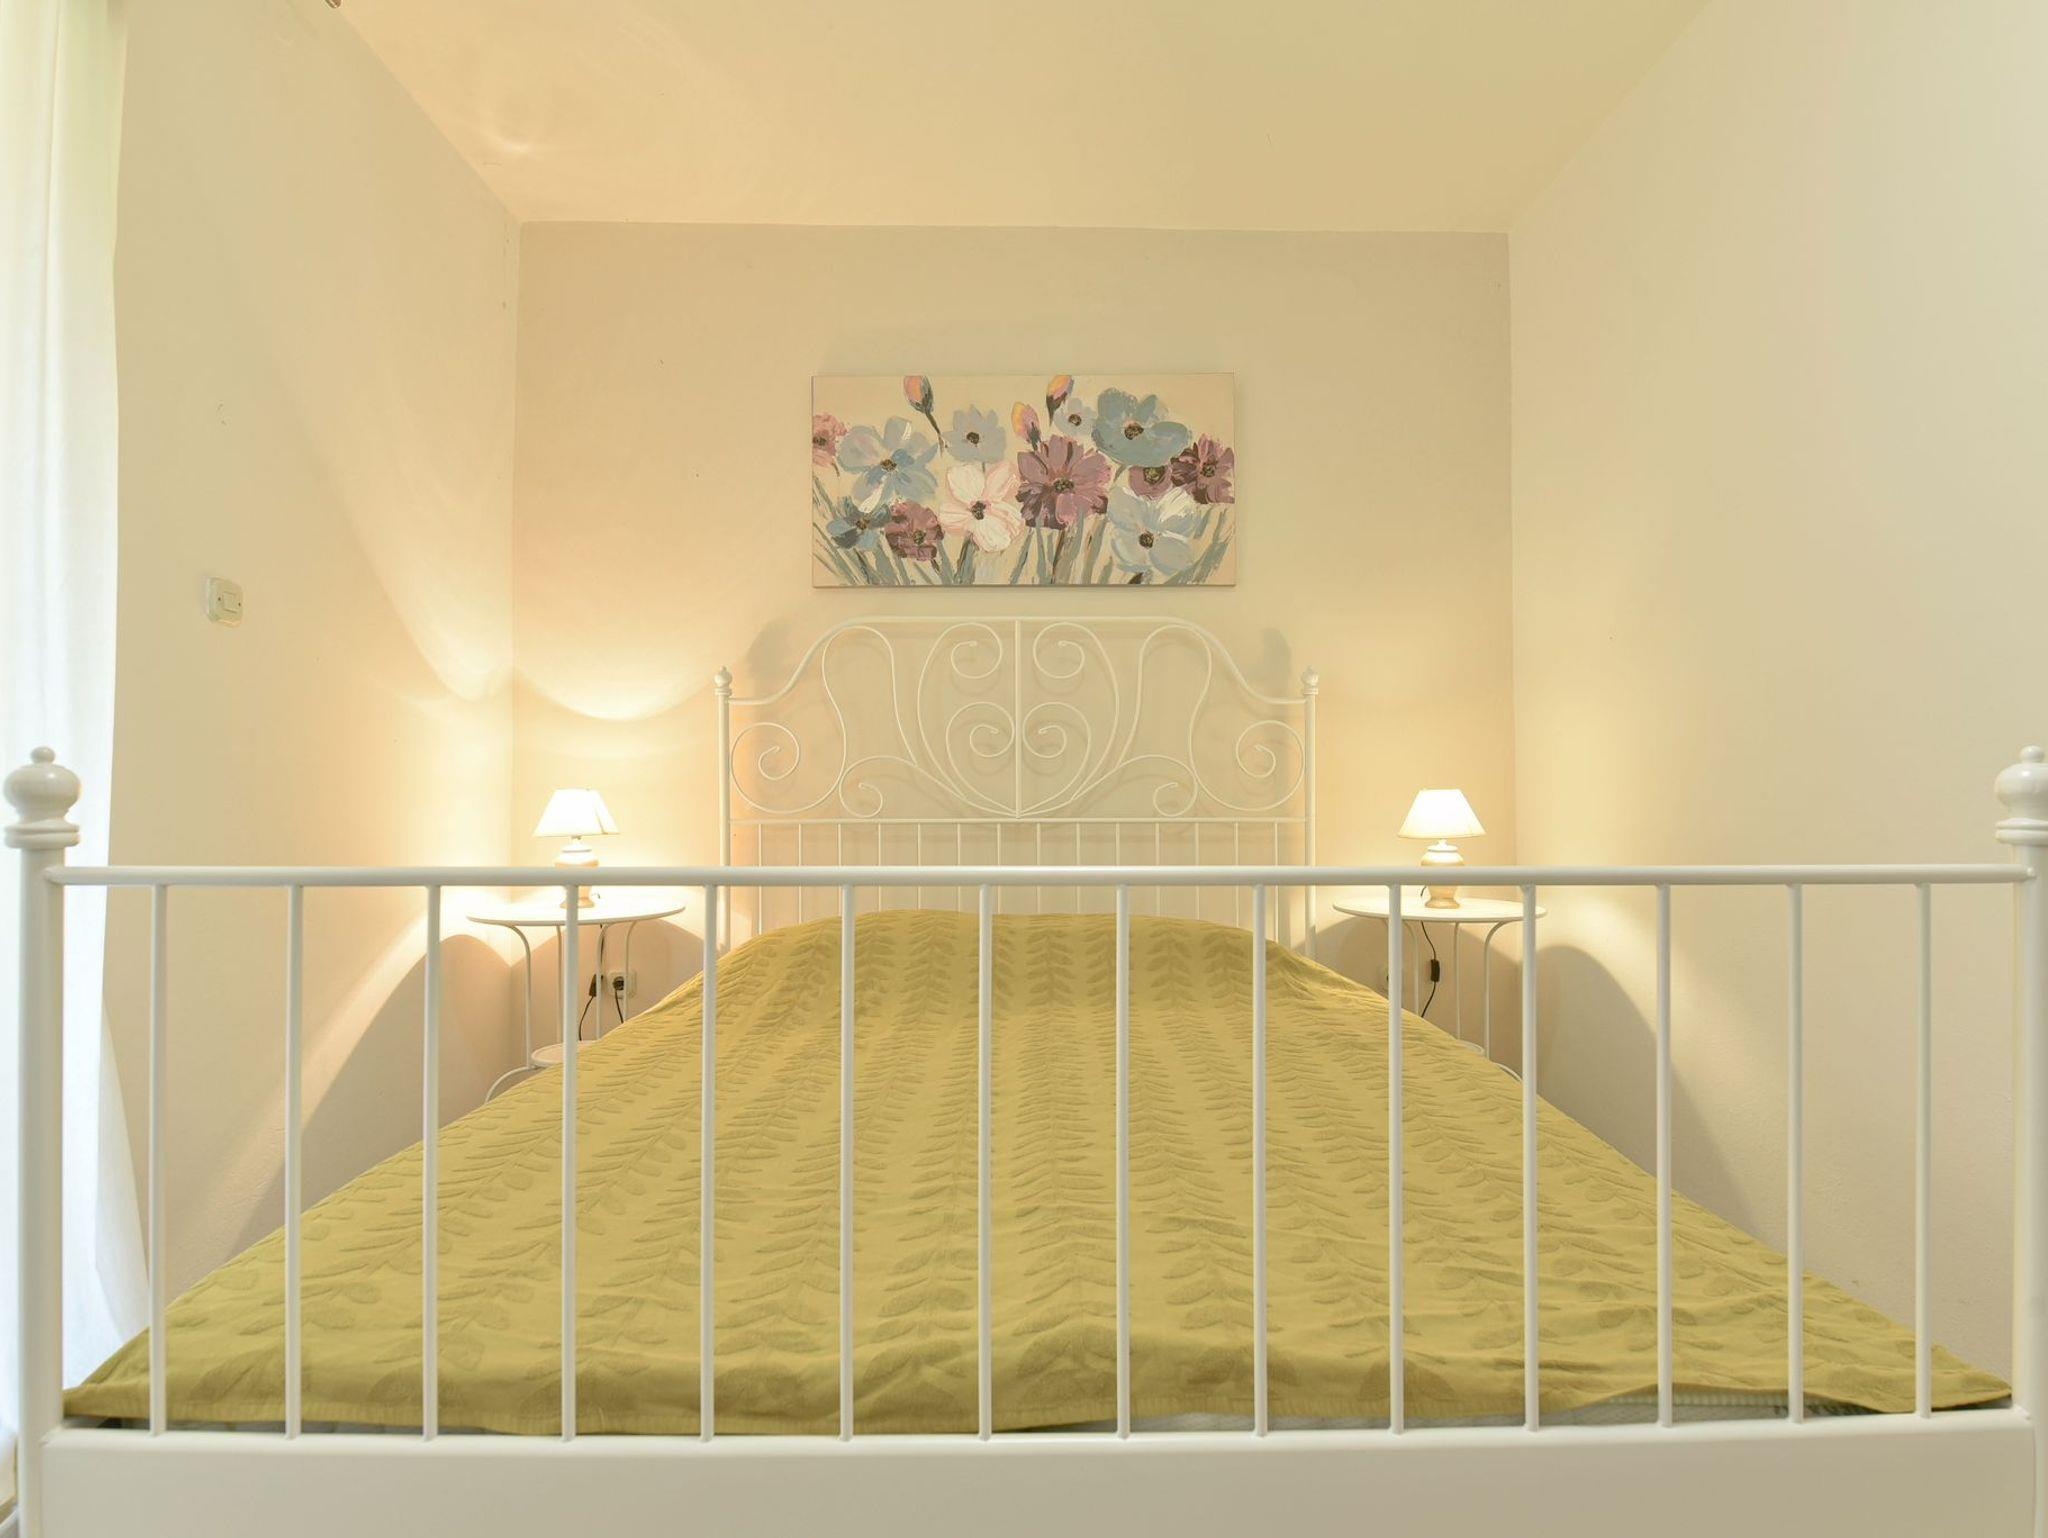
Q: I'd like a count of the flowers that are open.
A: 12